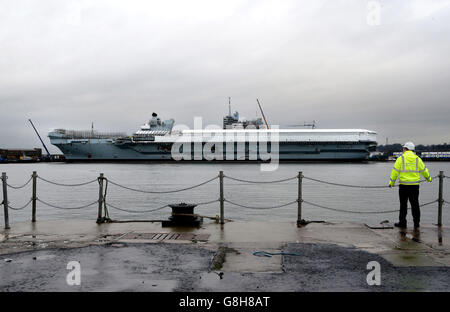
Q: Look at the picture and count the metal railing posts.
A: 6